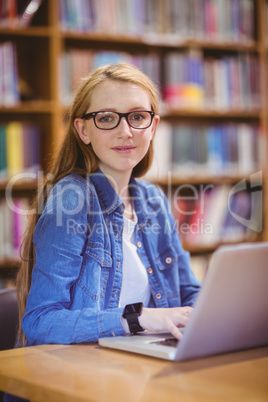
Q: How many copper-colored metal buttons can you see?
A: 4